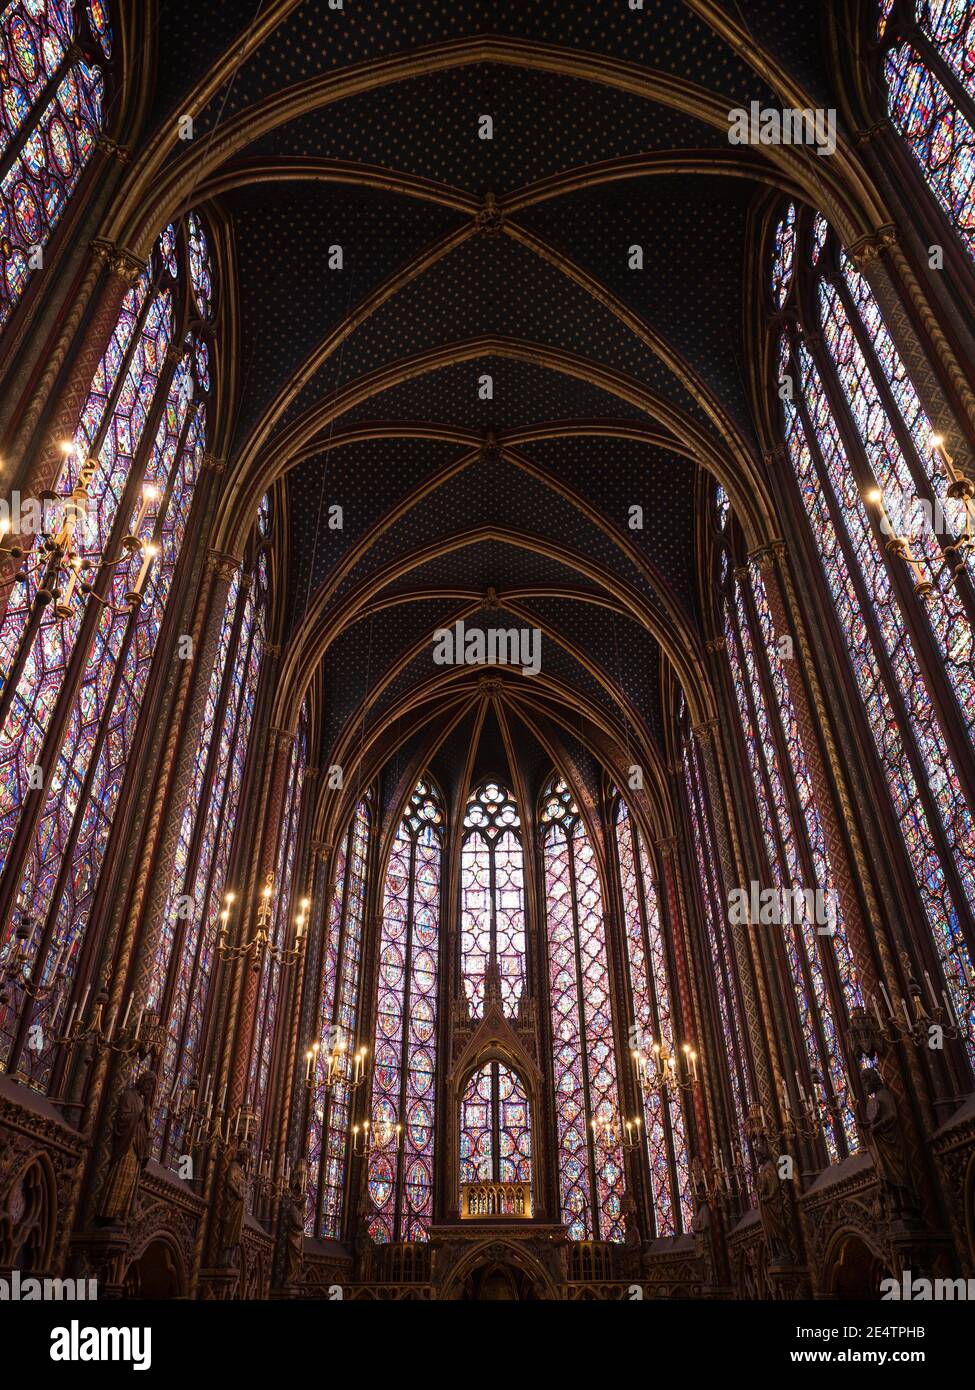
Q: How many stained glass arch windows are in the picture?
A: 13